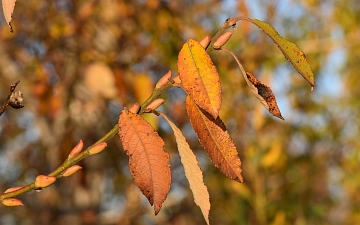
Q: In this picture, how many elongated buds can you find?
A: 12